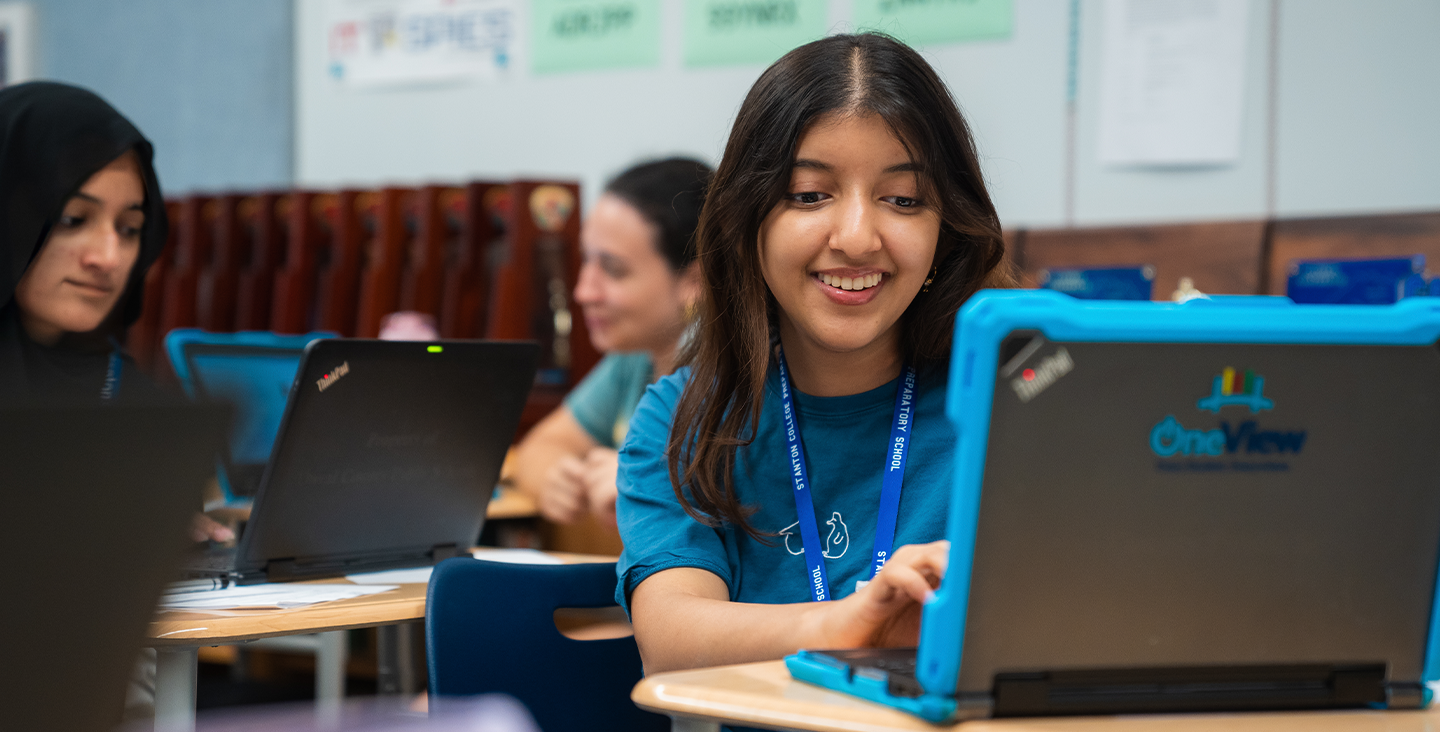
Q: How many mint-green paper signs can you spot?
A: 3